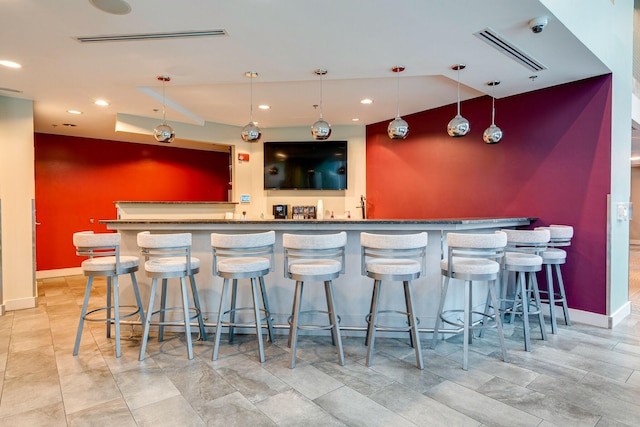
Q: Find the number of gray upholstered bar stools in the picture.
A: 8